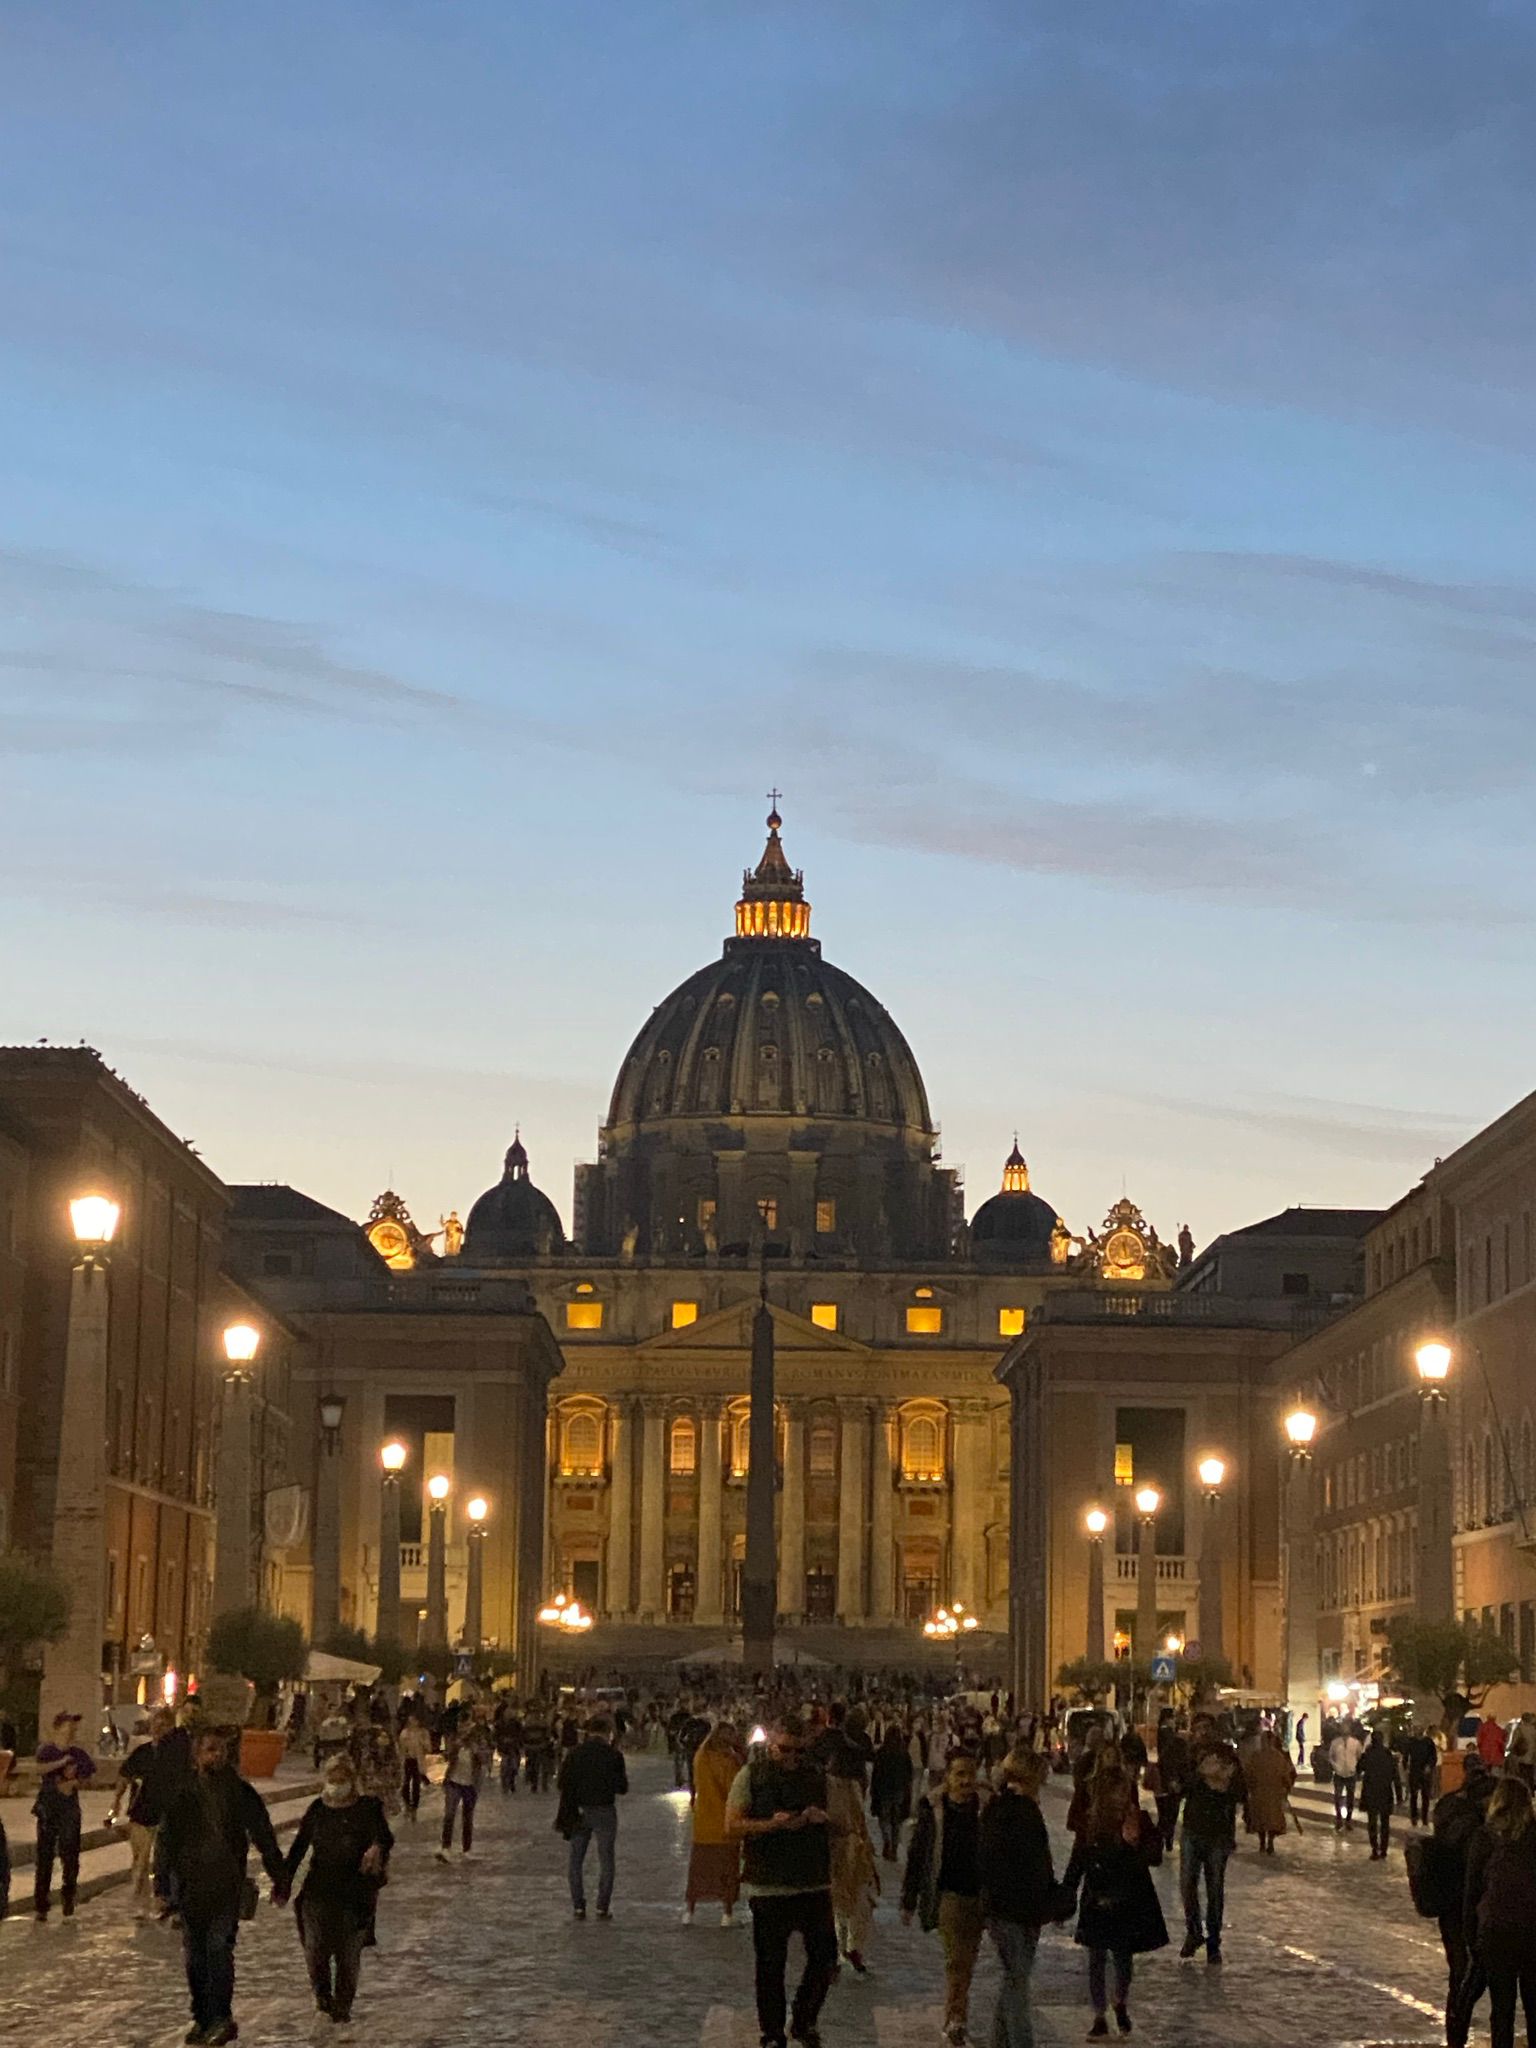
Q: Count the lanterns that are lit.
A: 10